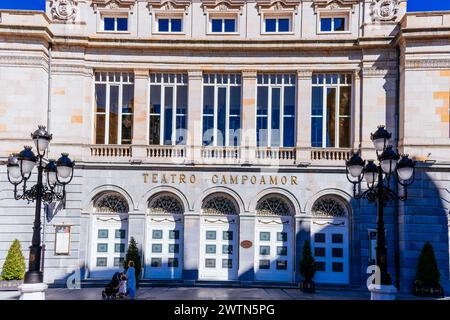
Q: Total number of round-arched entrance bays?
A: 5